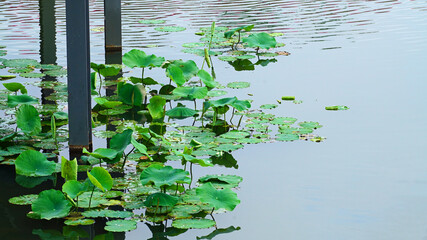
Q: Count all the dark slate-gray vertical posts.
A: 2